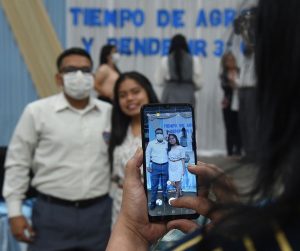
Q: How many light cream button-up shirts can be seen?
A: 1